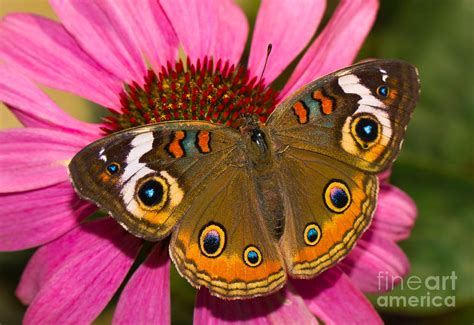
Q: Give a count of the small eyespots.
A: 4